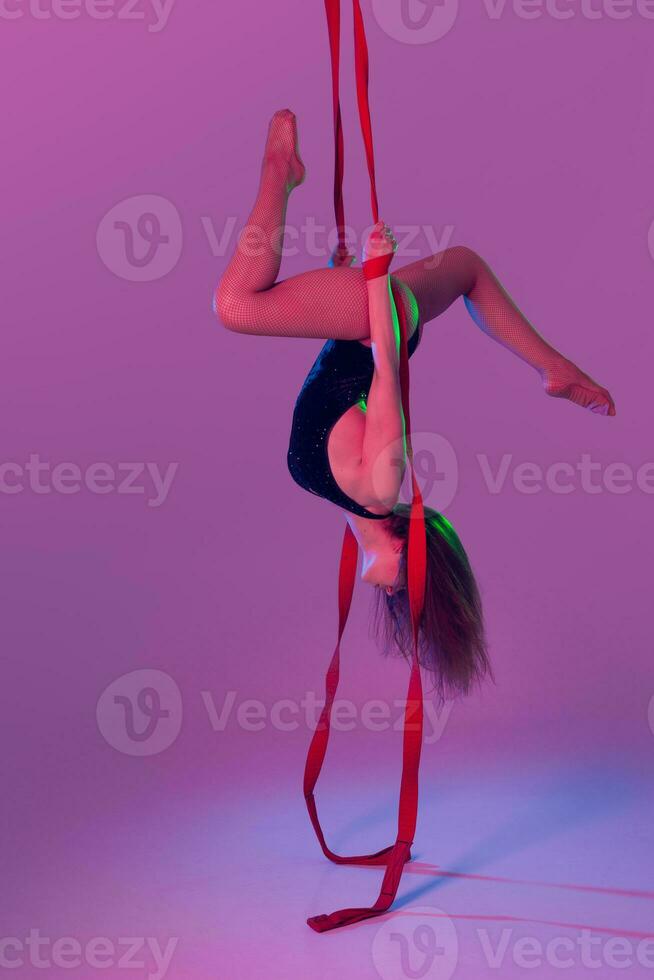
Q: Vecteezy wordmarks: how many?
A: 8